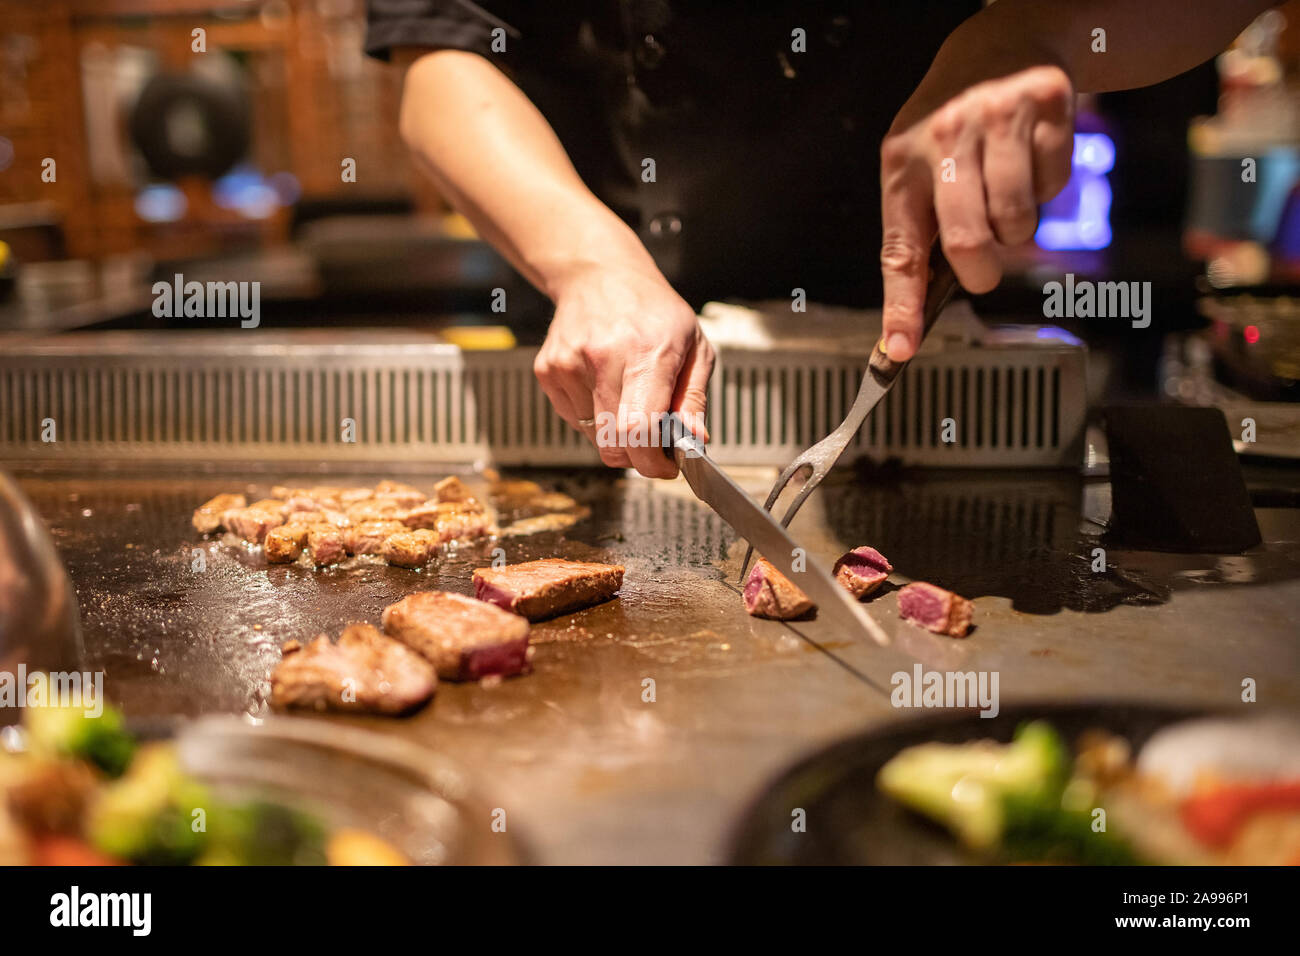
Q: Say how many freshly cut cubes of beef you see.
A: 3